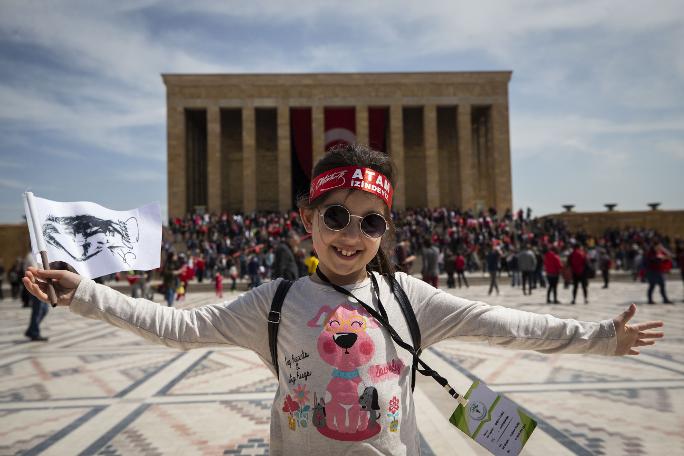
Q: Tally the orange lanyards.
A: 0